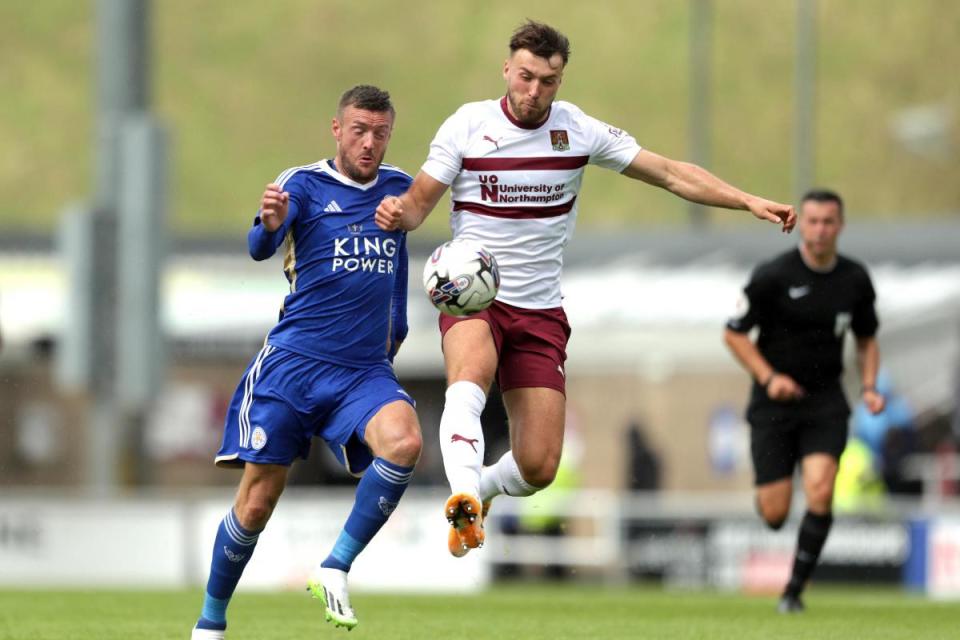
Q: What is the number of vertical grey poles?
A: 3